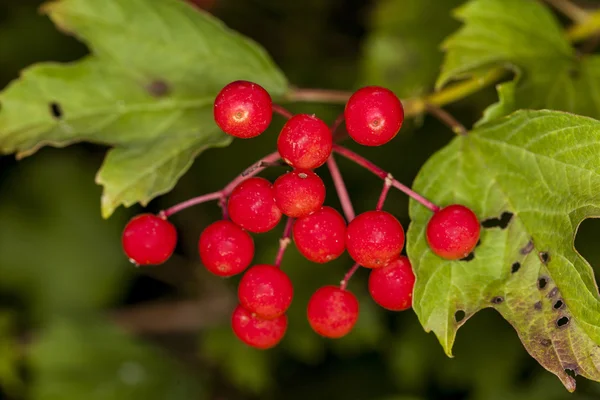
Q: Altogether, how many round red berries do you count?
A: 14